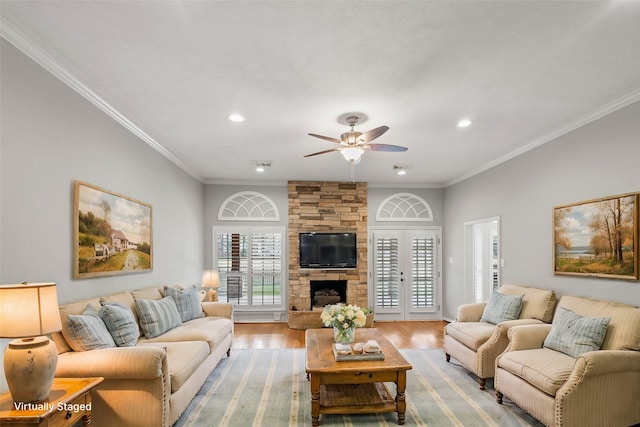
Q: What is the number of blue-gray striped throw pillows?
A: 6